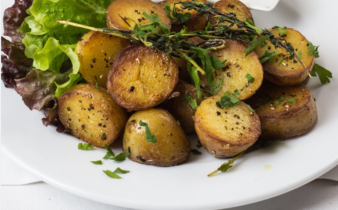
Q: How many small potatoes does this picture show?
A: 12